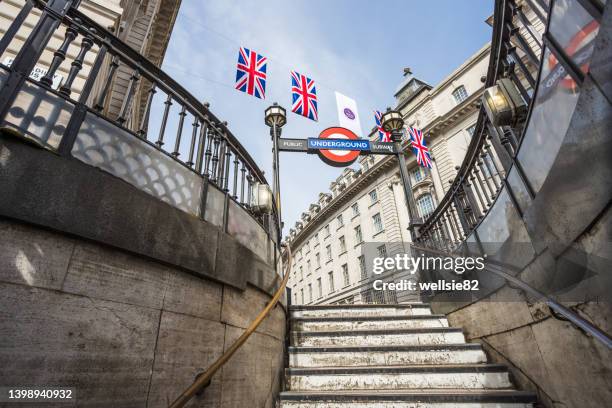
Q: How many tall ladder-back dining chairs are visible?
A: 0